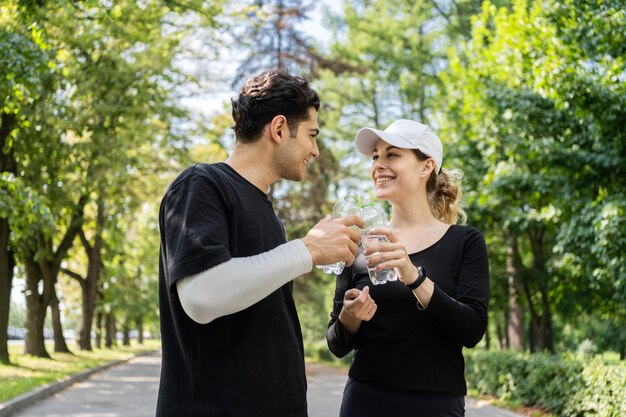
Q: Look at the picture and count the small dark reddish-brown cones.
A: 0